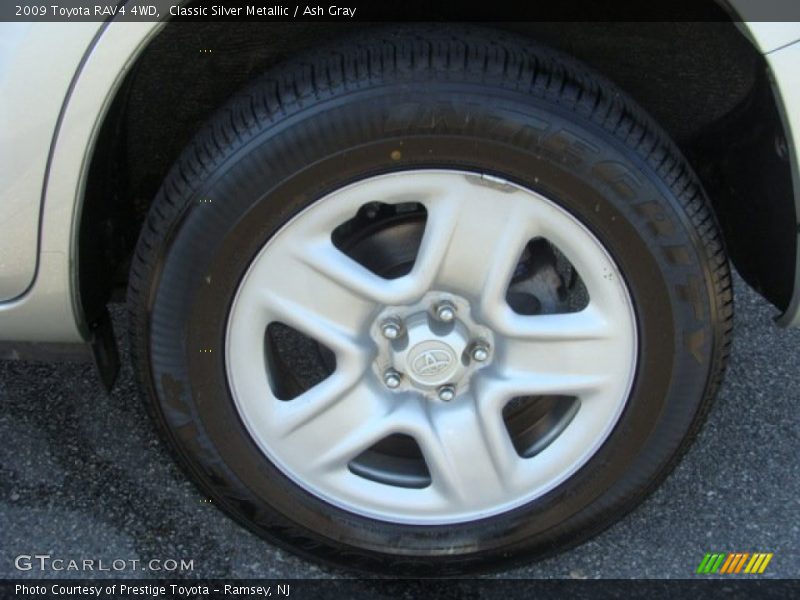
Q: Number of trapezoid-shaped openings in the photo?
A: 5